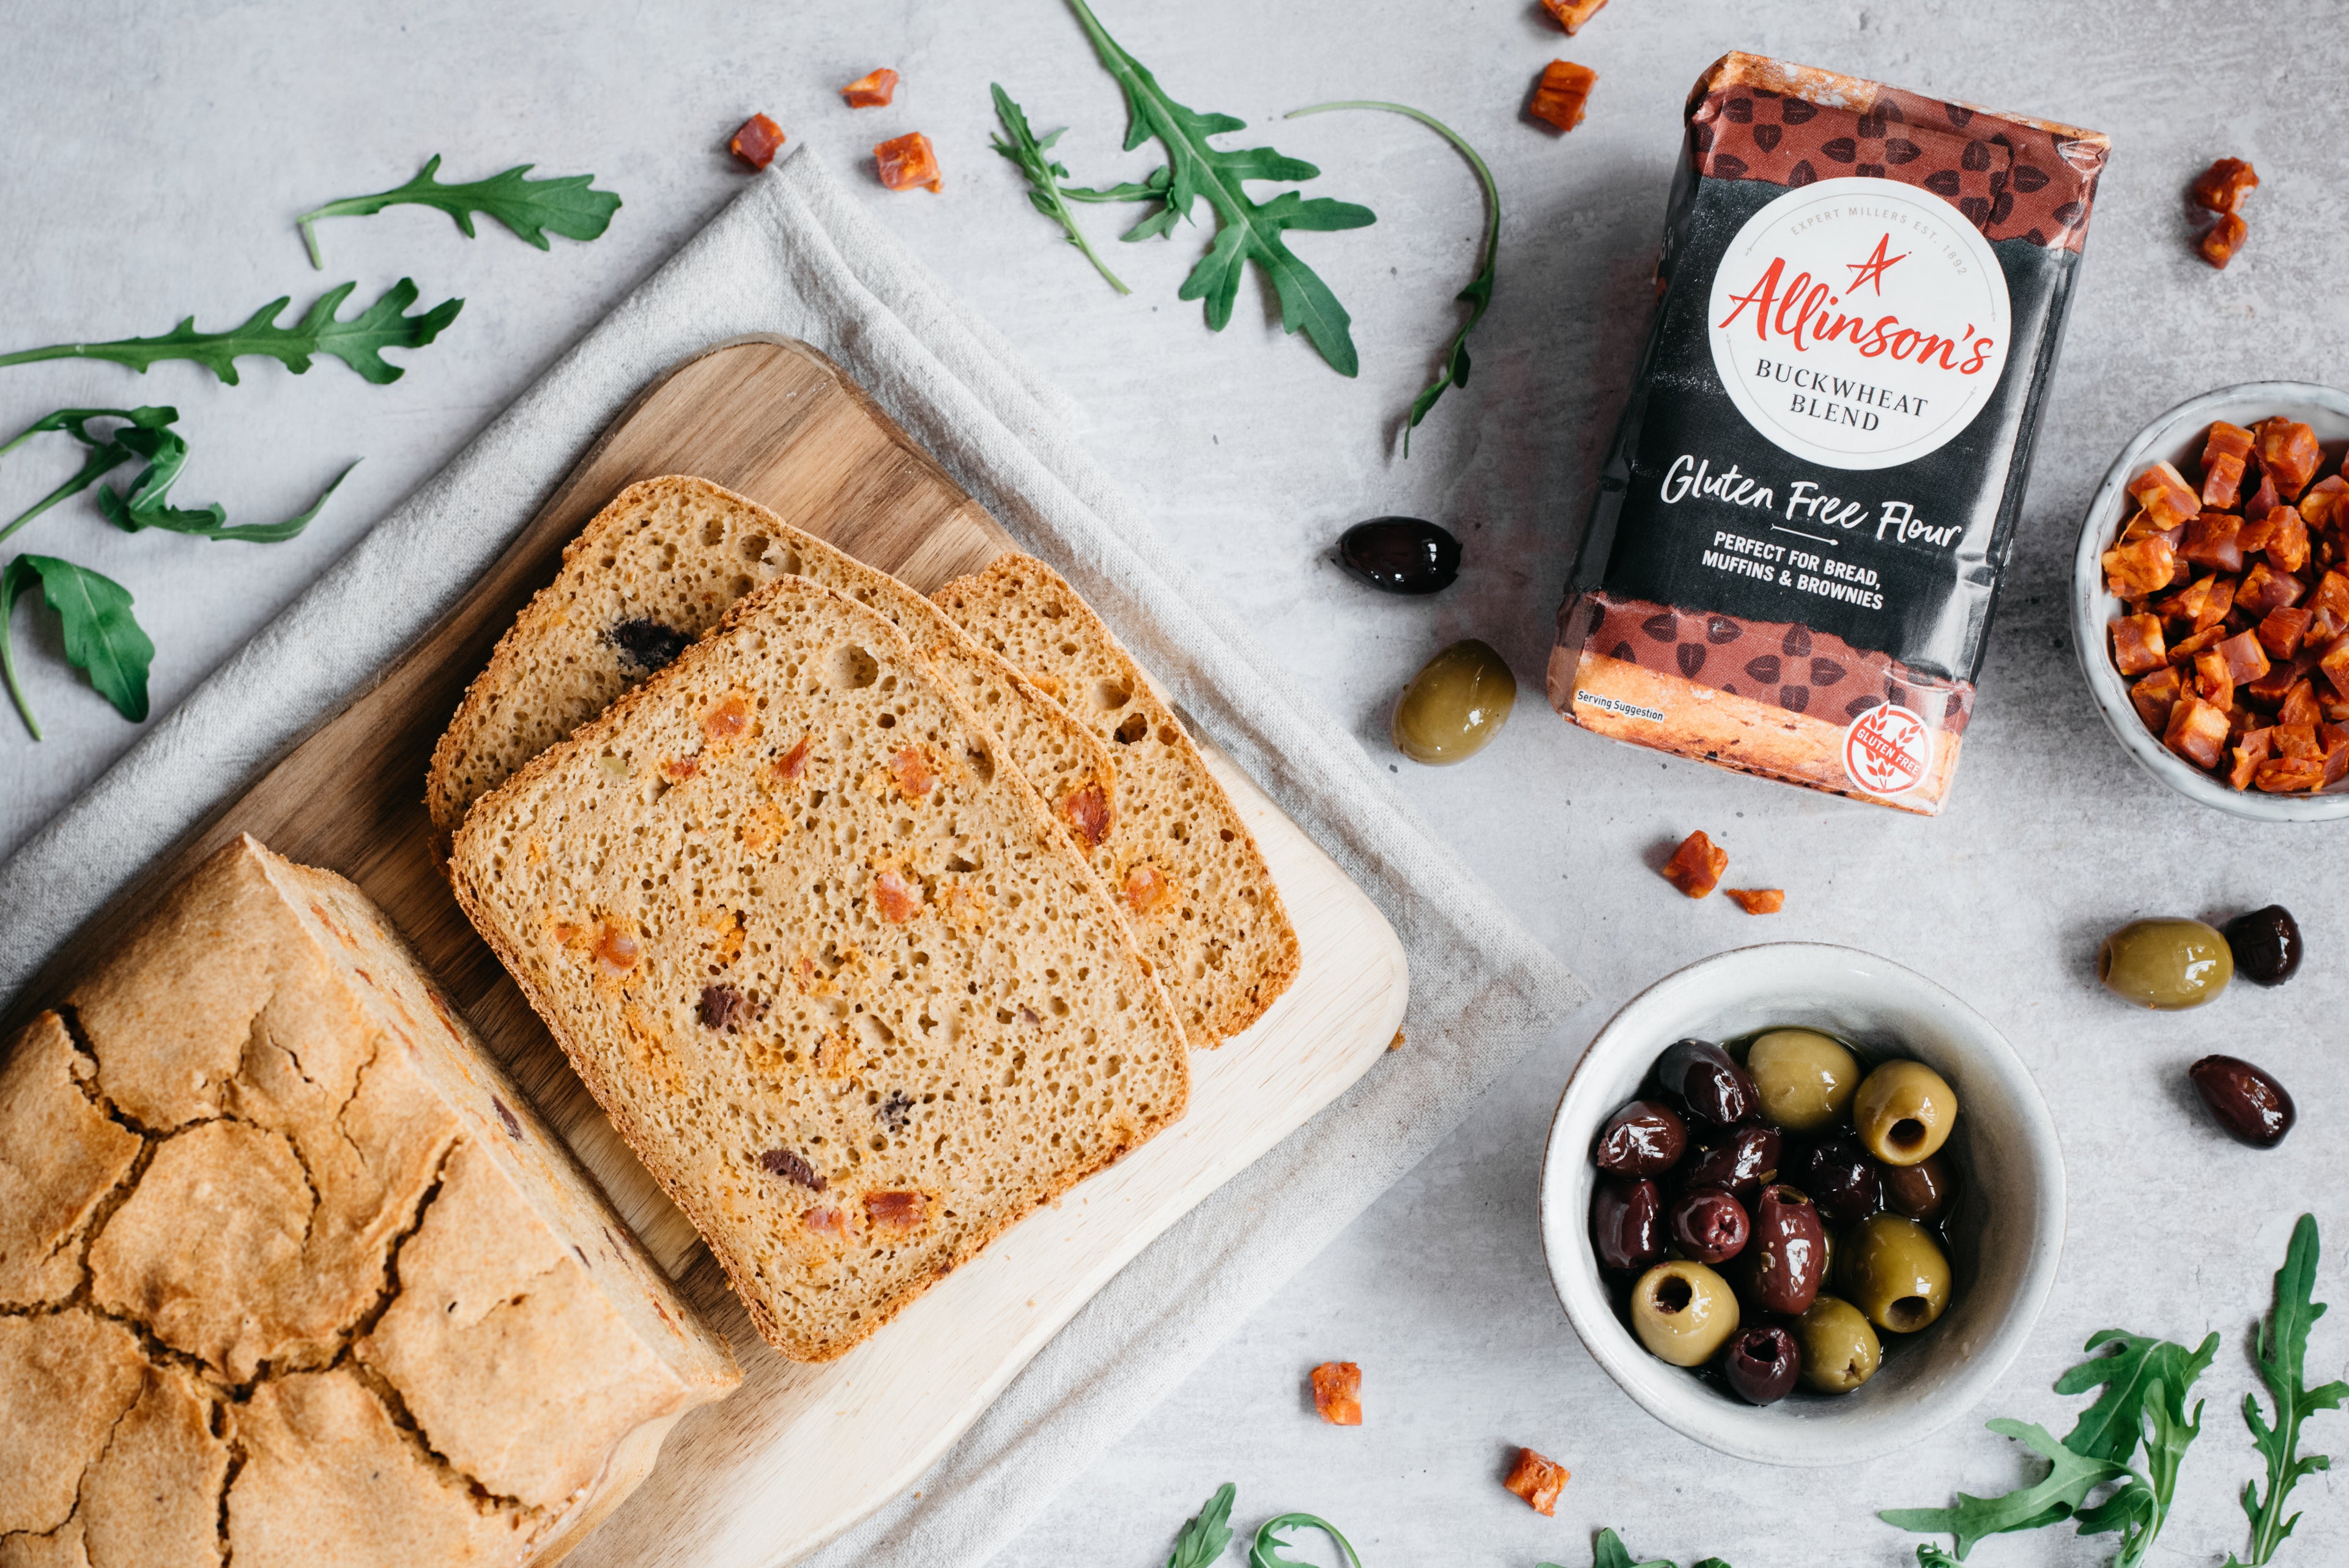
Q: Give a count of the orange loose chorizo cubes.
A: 11